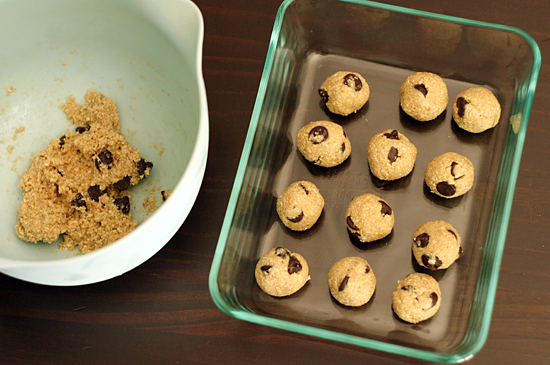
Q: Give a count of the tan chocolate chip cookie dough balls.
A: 12